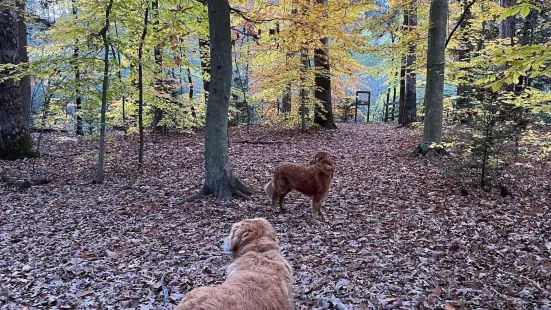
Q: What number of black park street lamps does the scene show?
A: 0